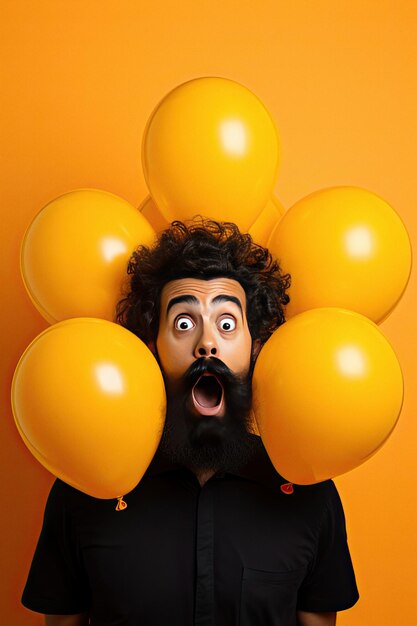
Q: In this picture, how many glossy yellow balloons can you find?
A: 5